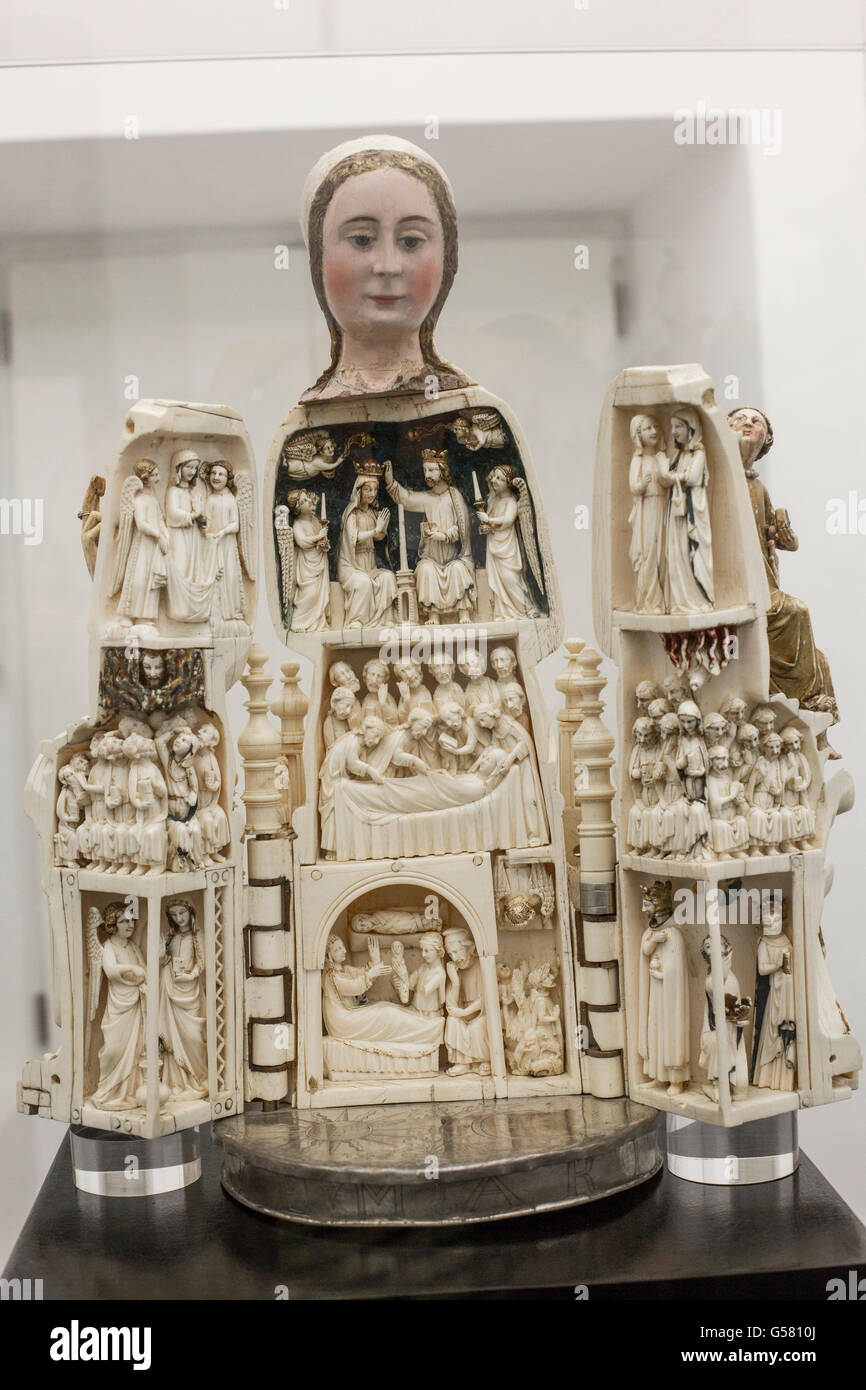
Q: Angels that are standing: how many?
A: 5